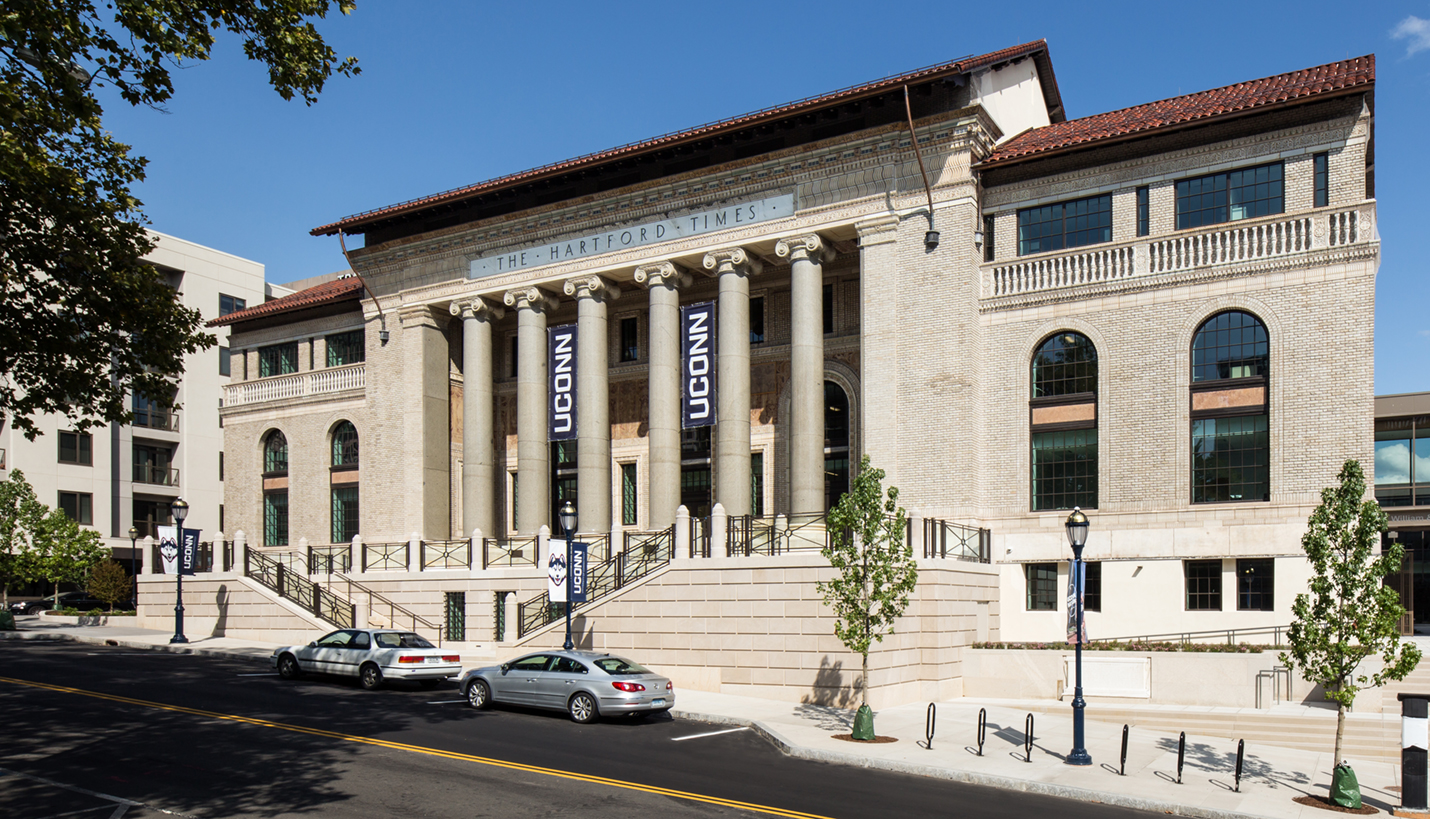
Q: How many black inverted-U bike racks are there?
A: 6